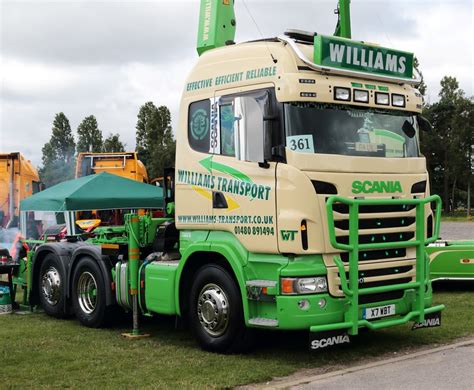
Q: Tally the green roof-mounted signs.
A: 1